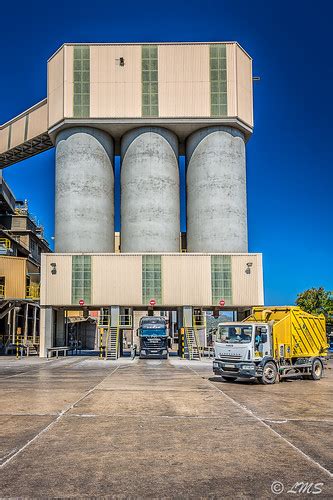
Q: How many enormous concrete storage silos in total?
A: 3